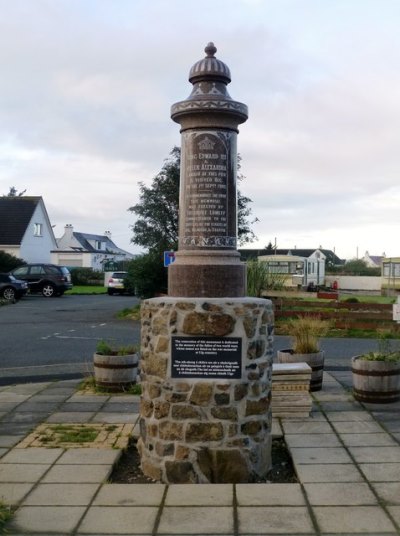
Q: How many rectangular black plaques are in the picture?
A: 1